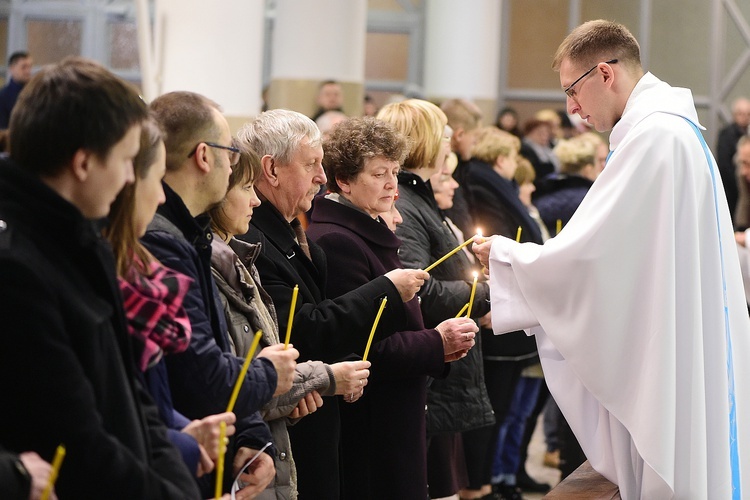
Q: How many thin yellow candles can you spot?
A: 11